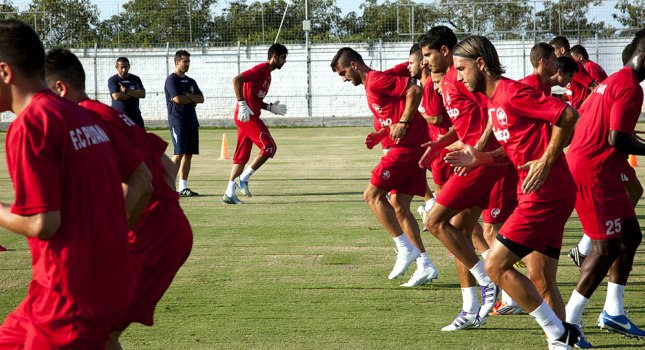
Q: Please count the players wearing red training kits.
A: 14